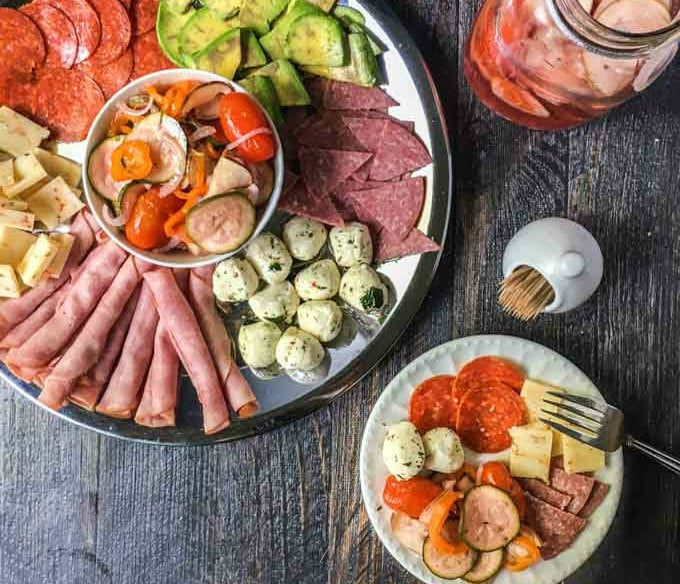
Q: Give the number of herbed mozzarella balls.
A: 12